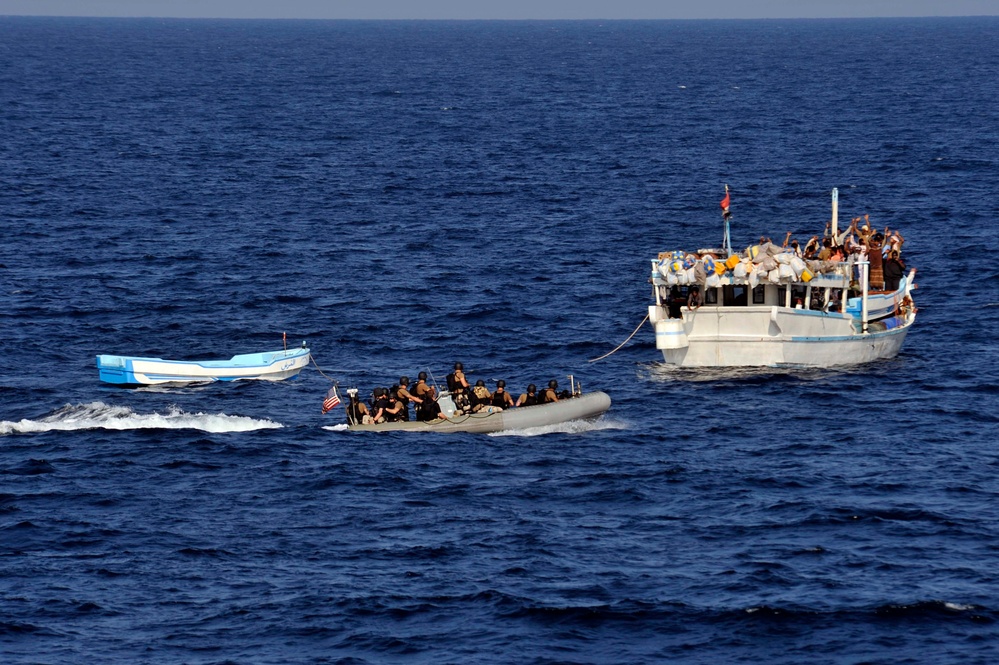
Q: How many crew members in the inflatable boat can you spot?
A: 12